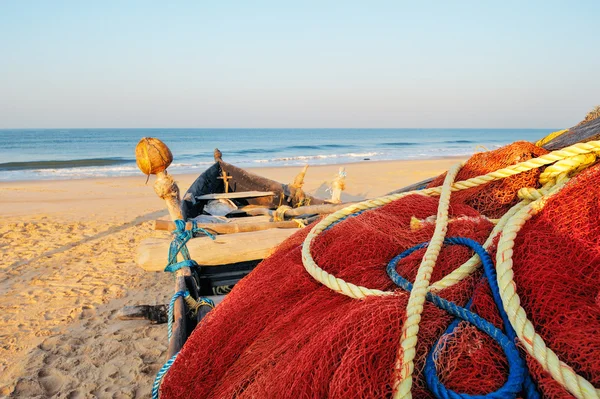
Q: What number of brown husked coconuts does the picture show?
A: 1